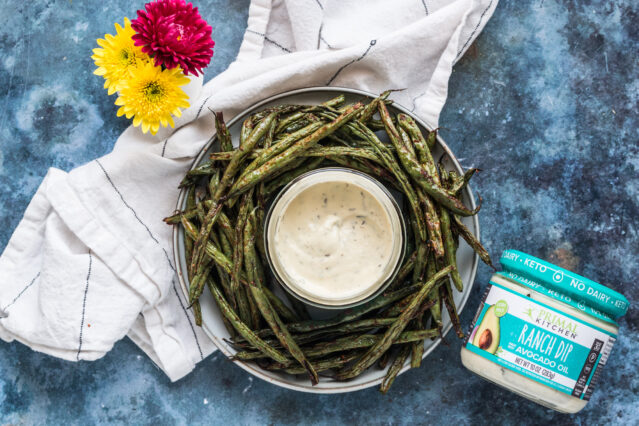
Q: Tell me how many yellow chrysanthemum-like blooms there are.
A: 2